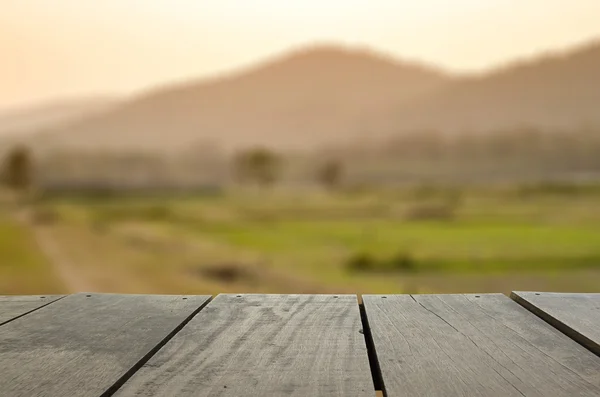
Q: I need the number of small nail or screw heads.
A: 8